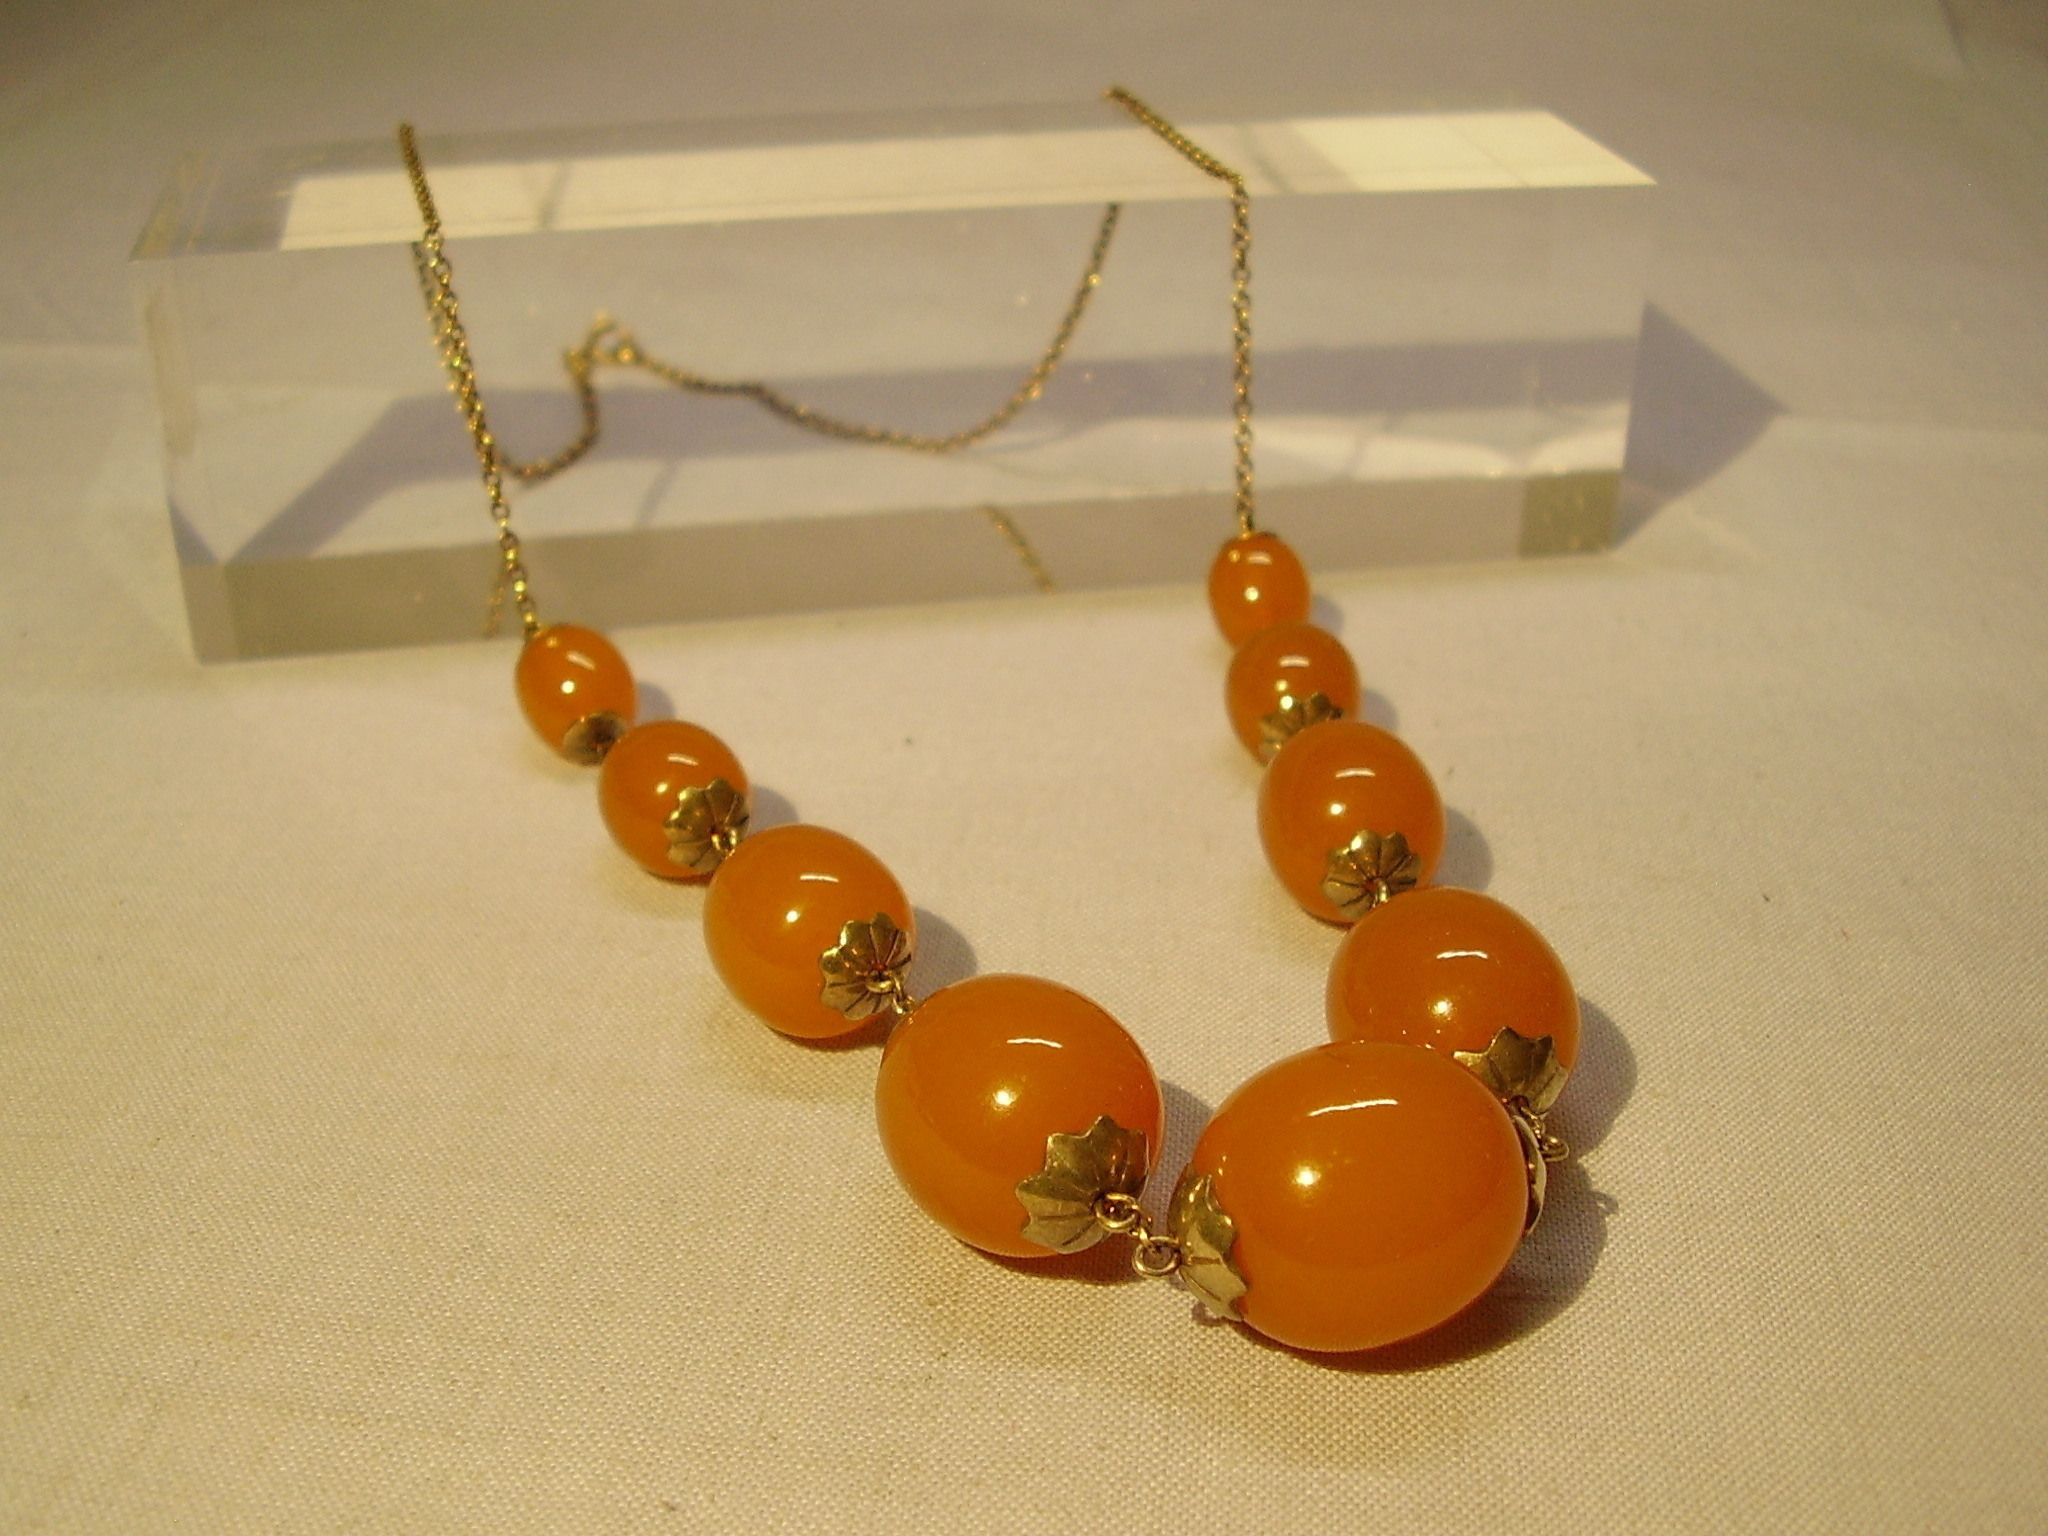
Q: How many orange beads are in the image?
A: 9